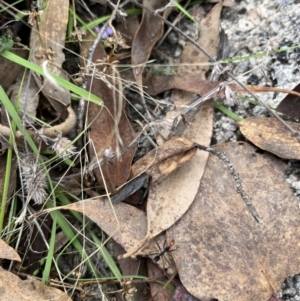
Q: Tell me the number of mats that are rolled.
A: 0